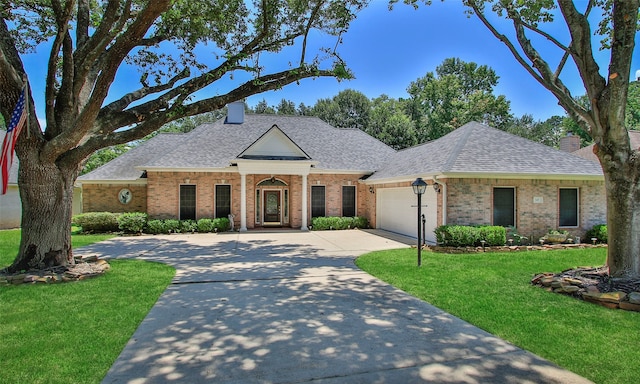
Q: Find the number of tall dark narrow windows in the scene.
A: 6